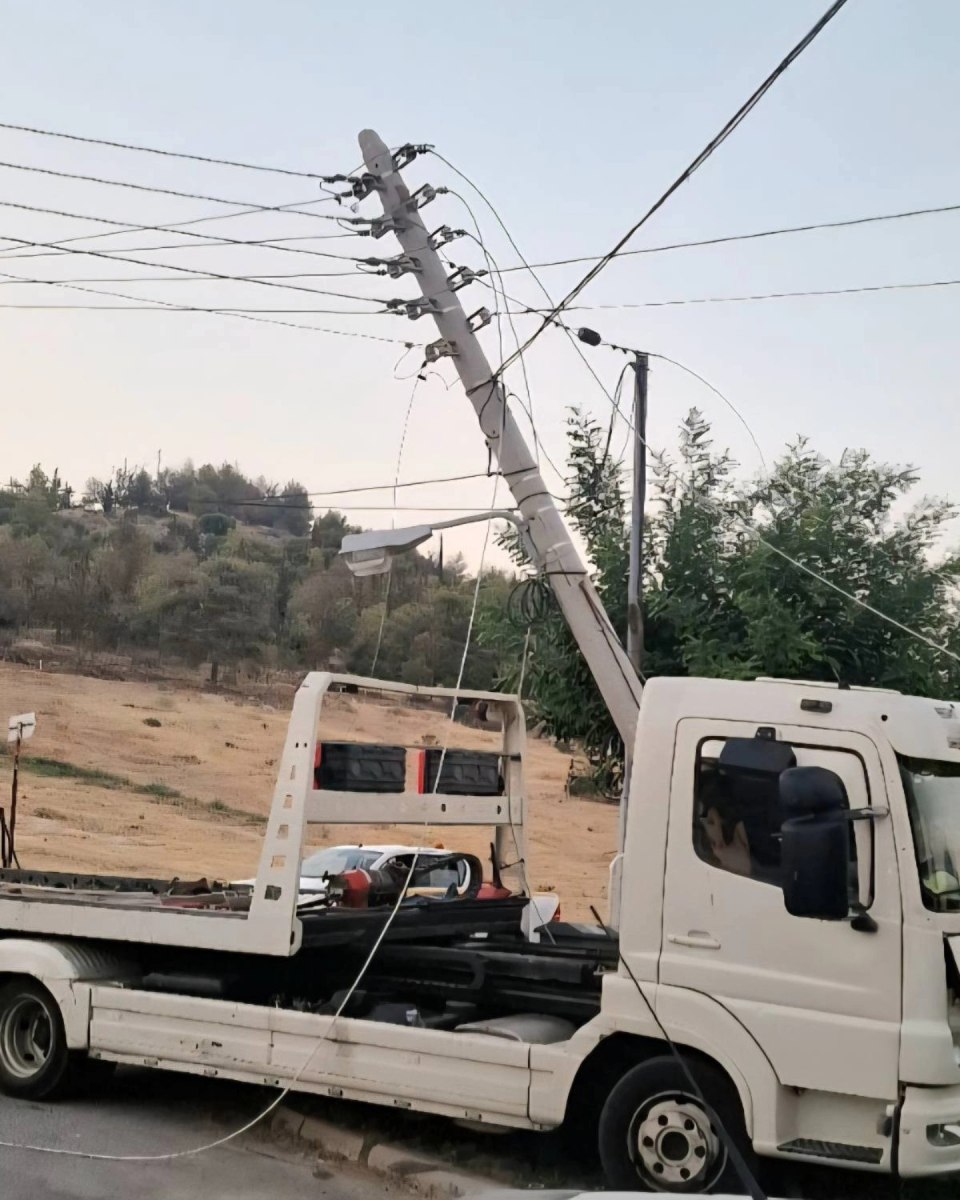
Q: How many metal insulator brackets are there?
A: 10